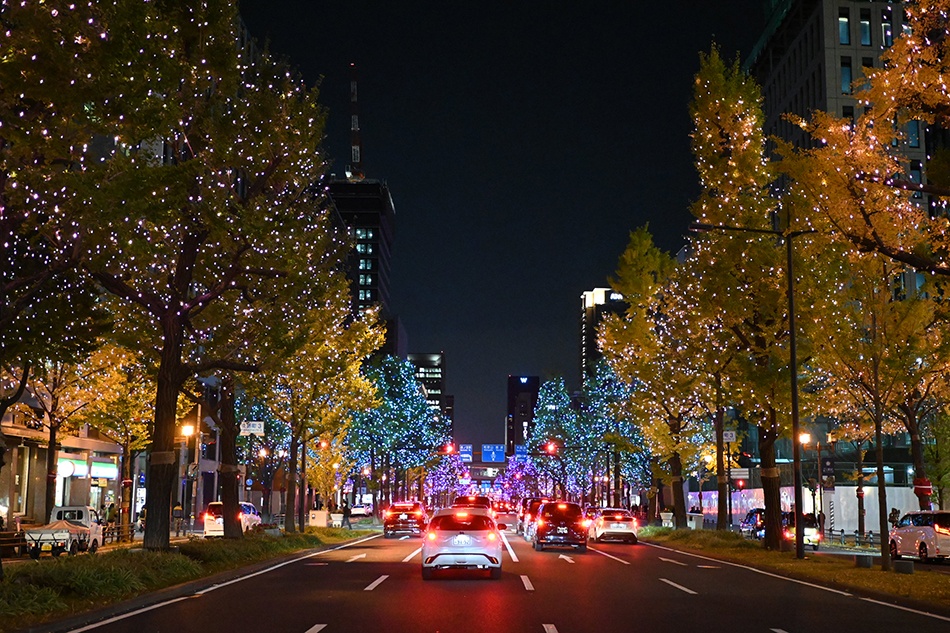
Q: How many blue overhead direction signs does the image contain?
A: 3